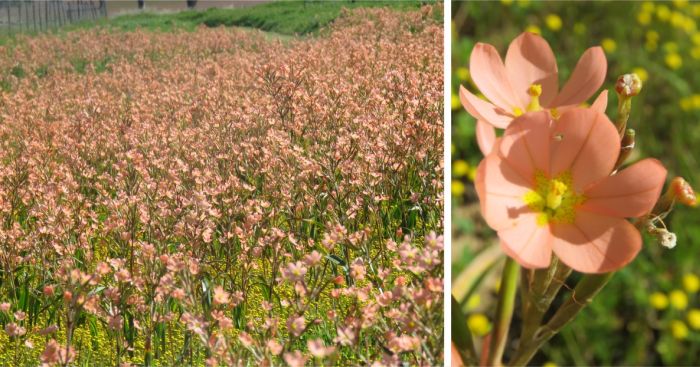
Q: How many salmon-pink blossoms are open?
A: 2